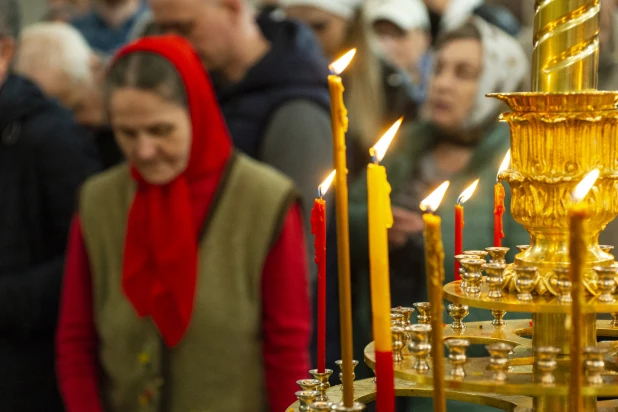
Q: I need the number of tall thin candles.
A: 7